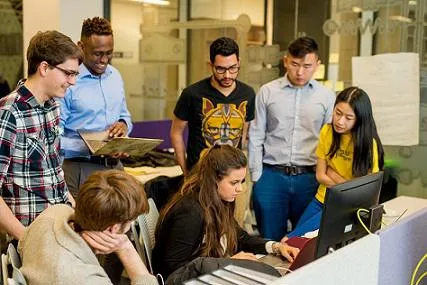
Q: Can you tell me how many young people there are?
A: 7